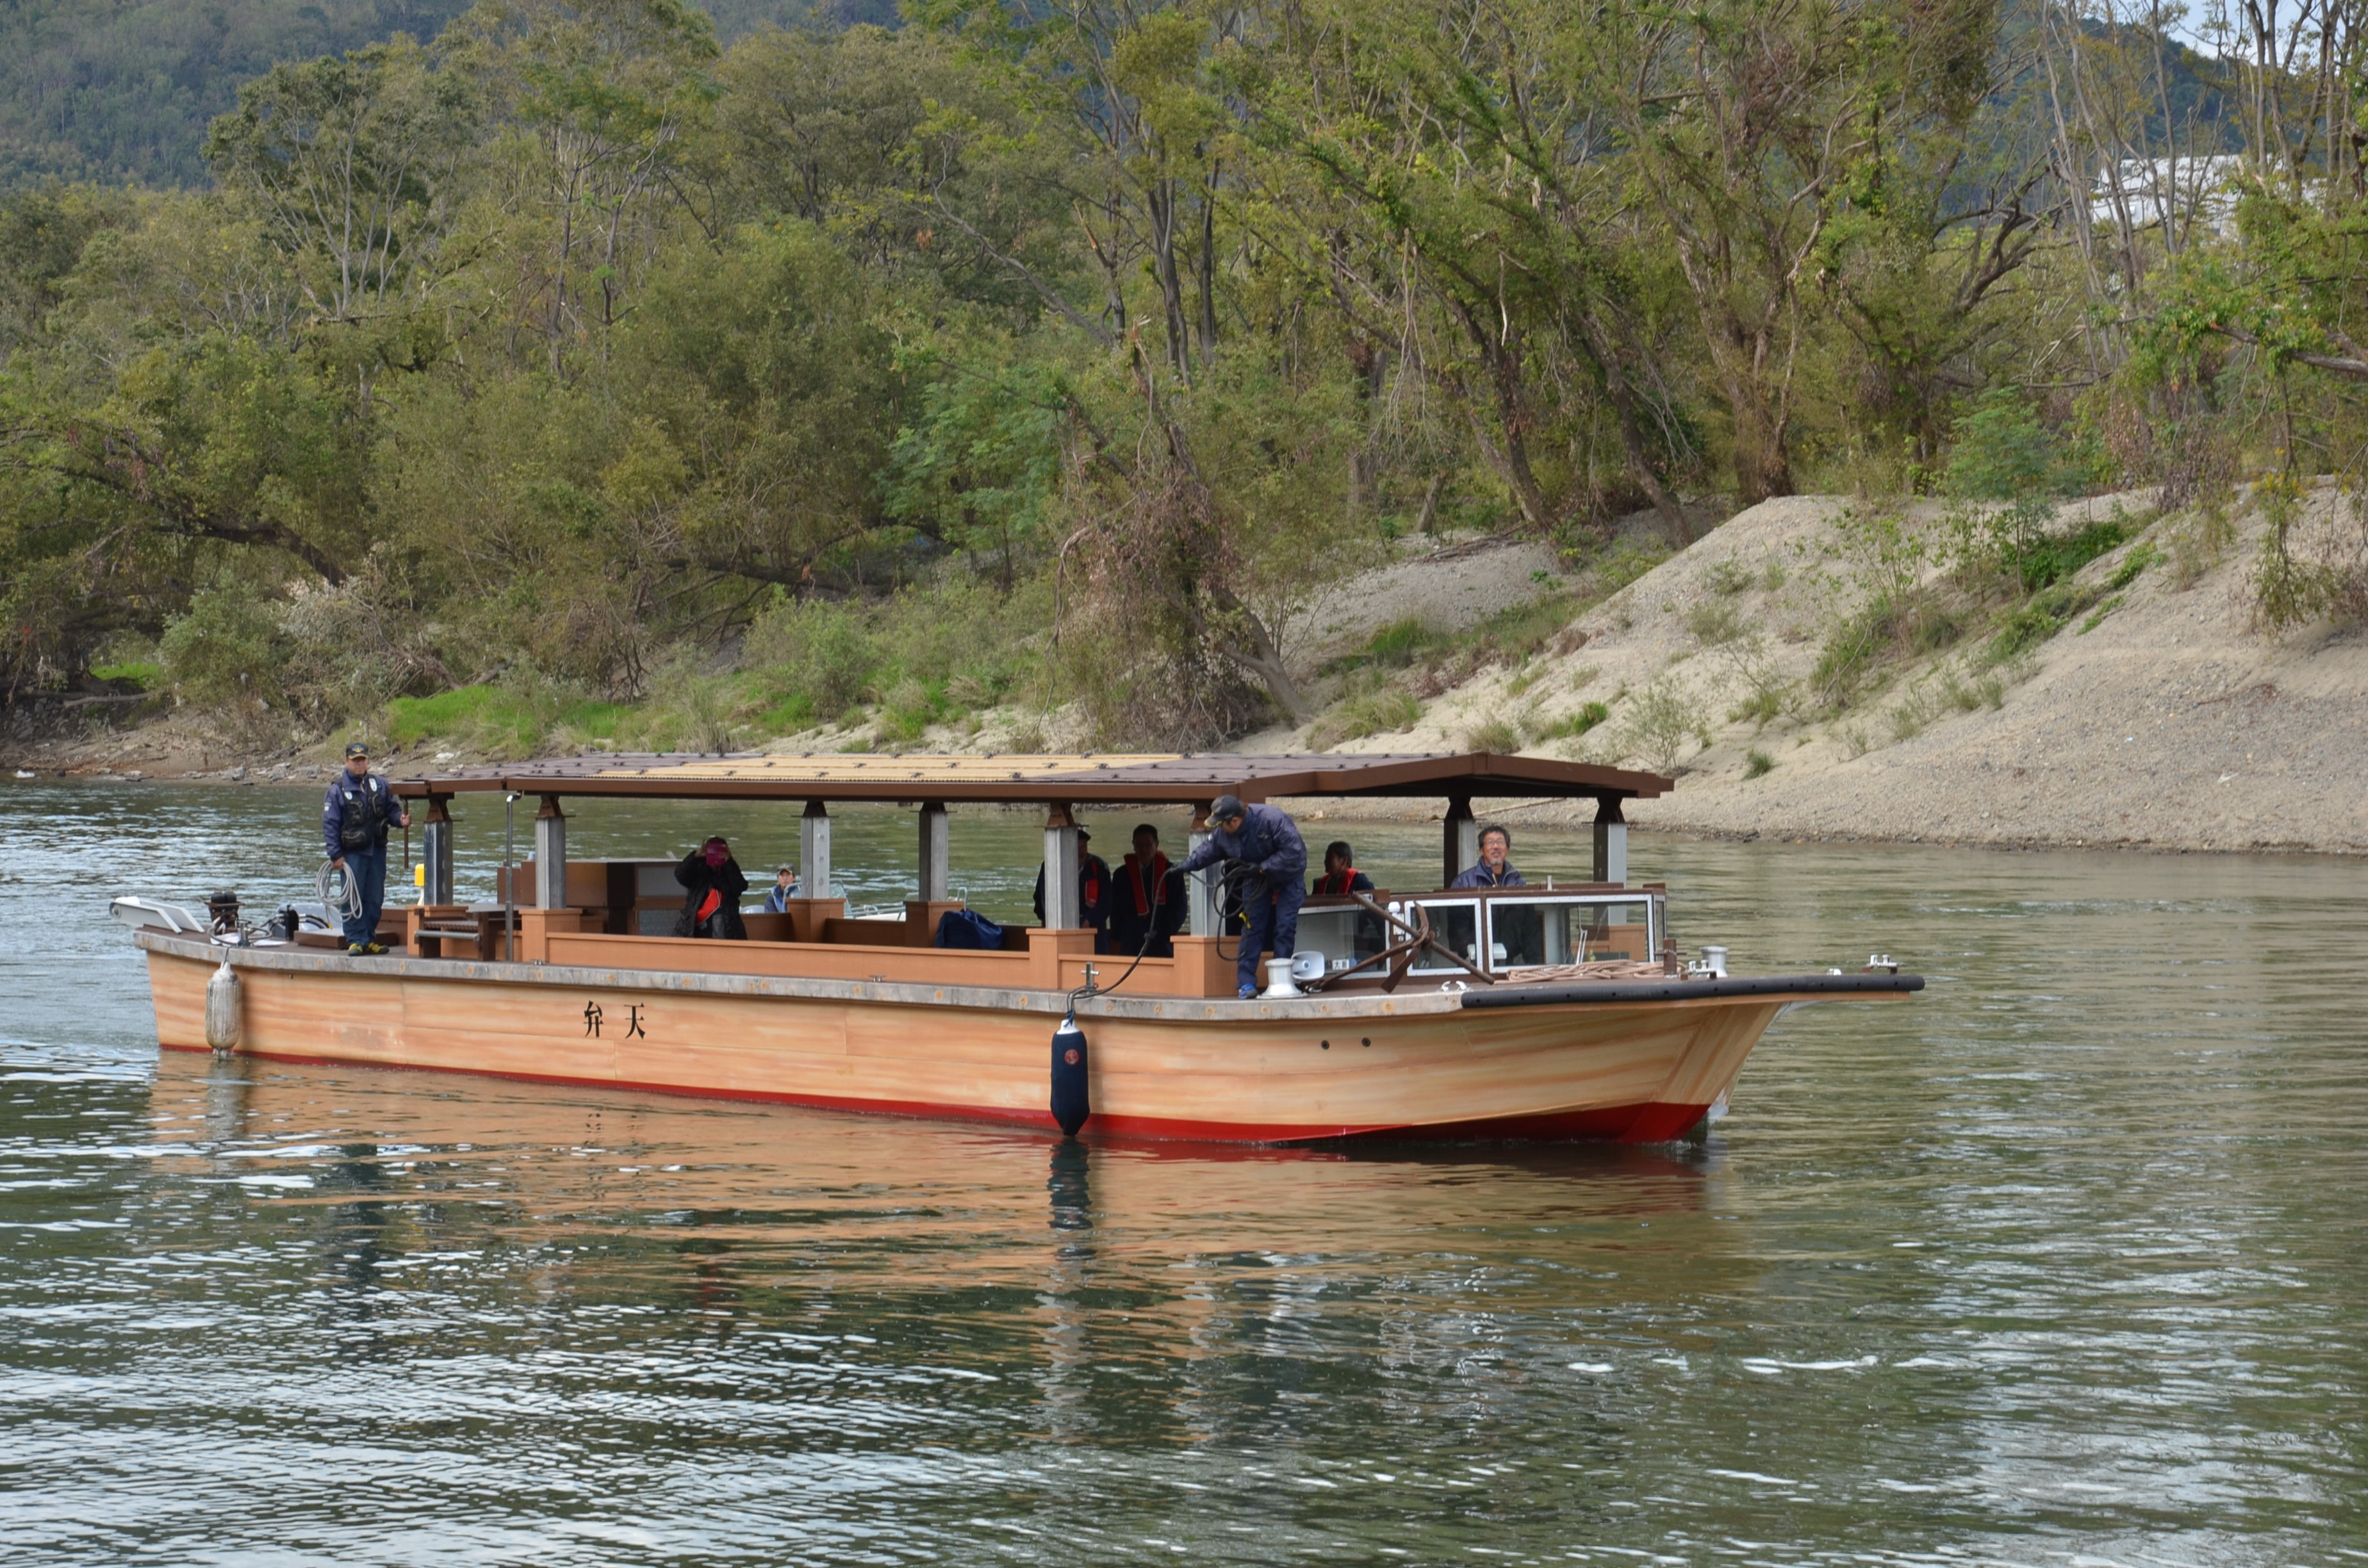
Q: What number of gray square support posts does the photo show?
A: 8